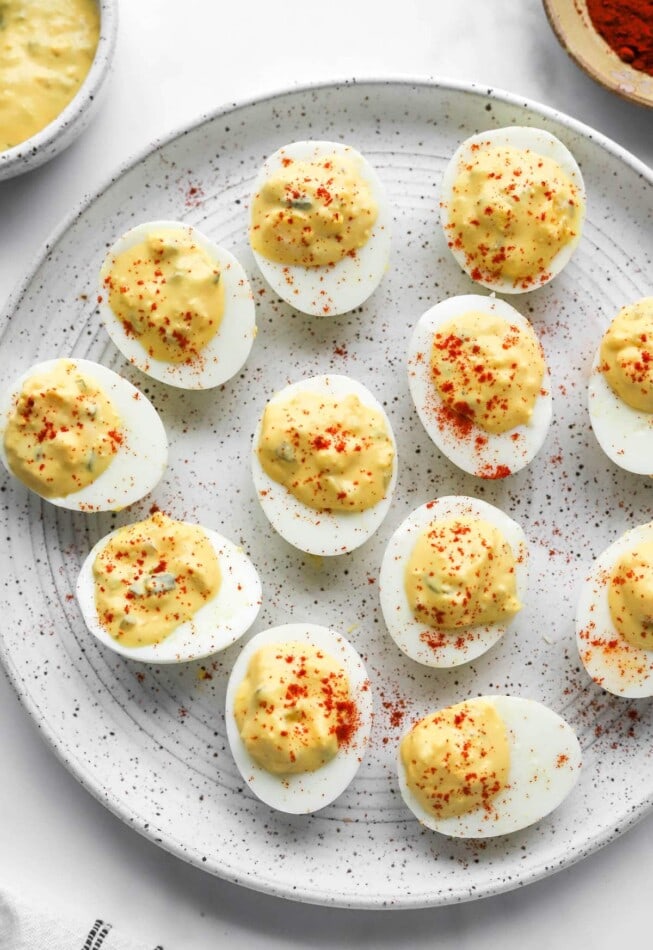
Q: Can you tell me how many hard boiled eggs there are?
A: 12